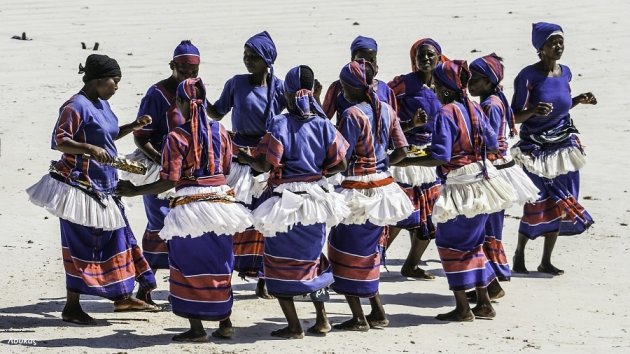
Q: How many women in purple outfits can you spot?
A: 11